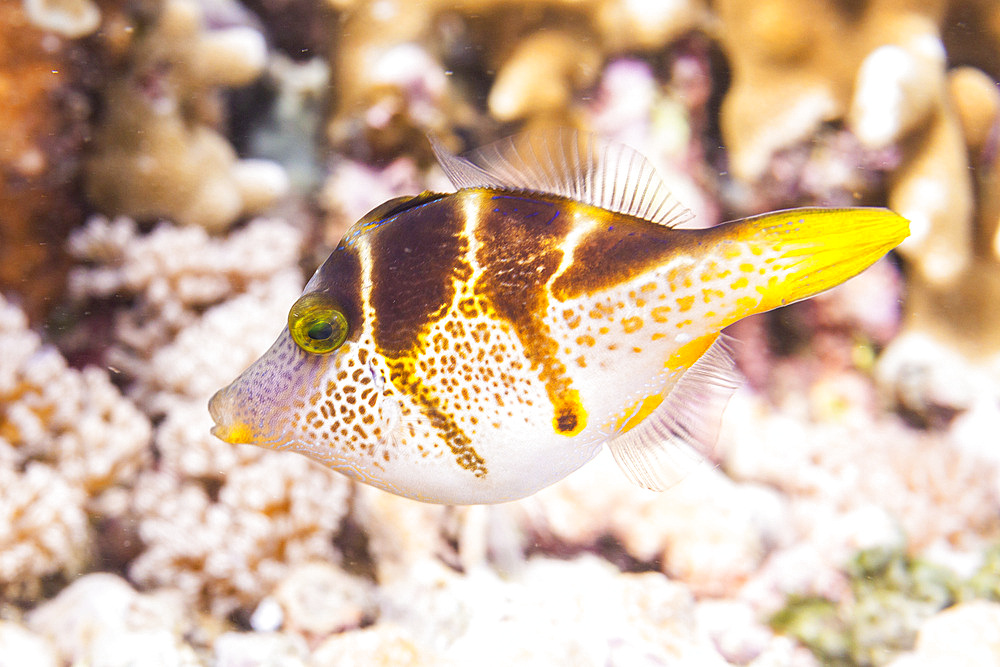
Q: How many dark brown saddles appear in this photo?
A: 4